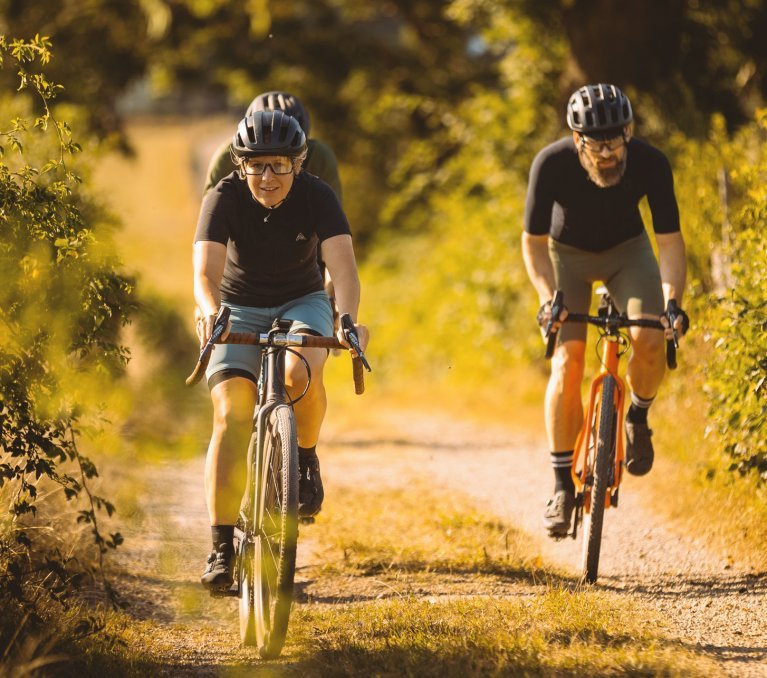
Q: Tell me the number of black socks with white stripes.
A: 2